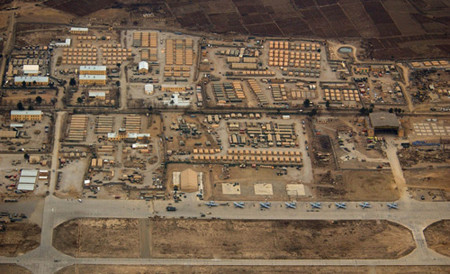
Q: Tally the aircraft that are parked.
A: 8